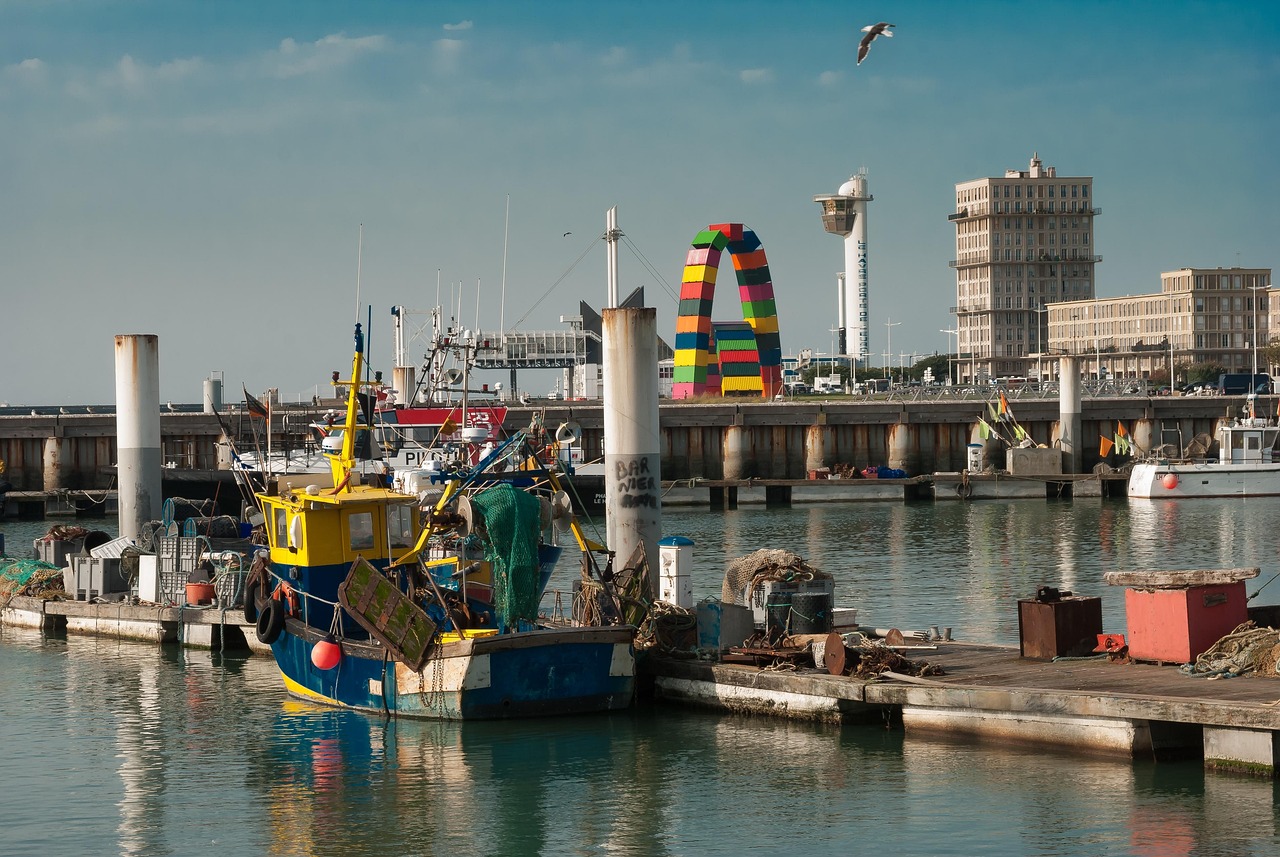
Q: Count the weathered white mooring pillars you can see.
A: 3